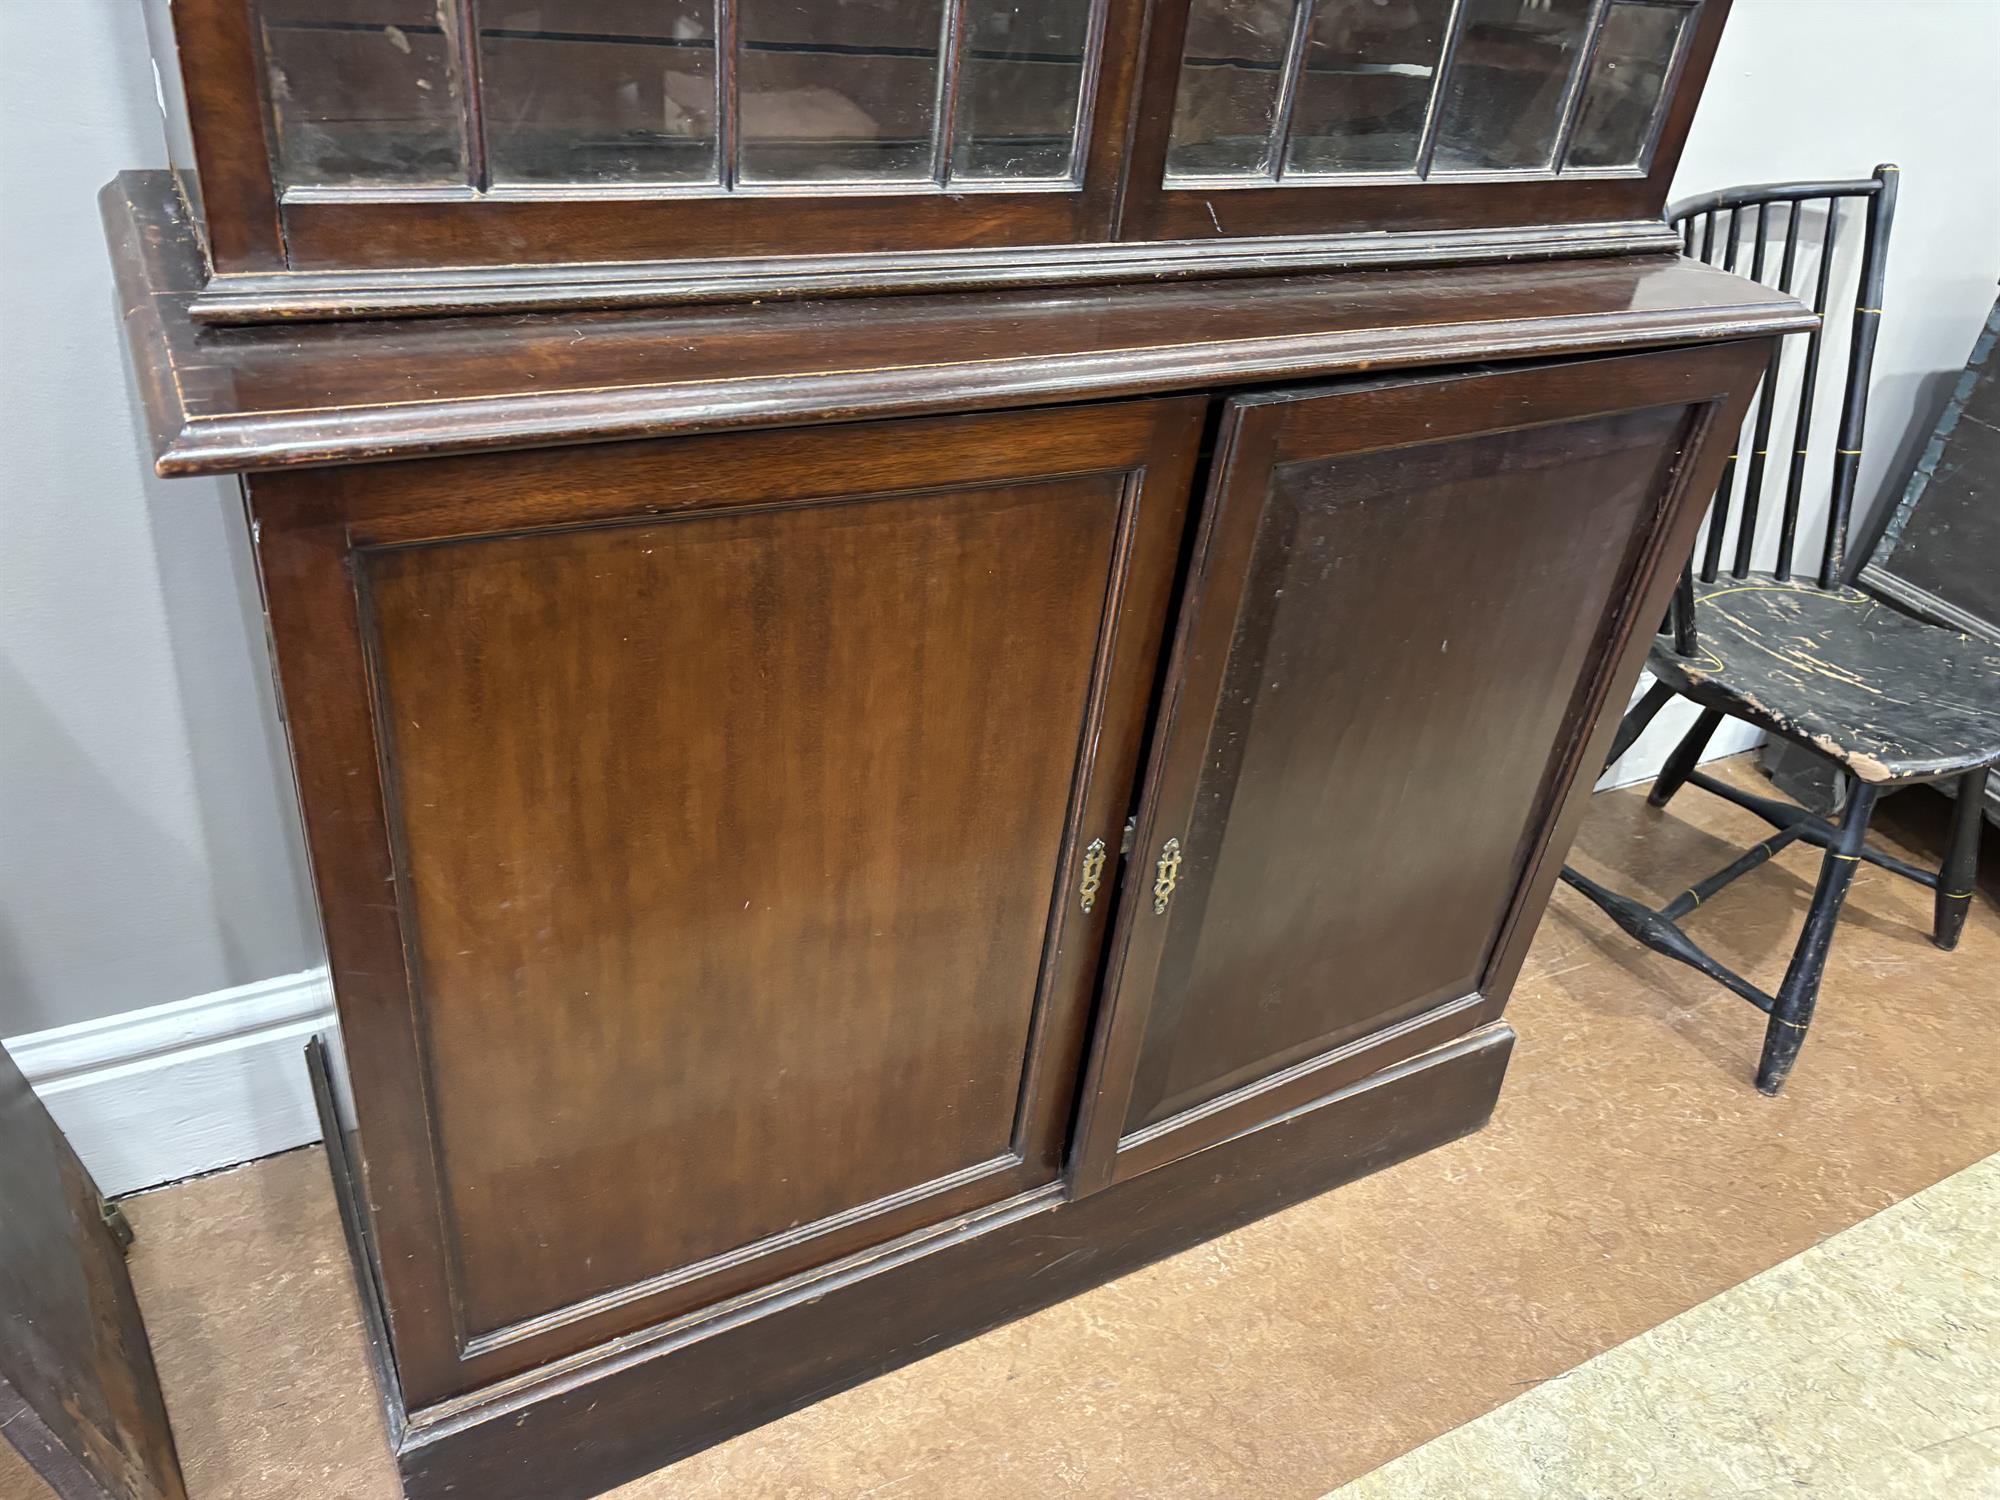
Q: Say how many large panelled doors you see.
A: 2